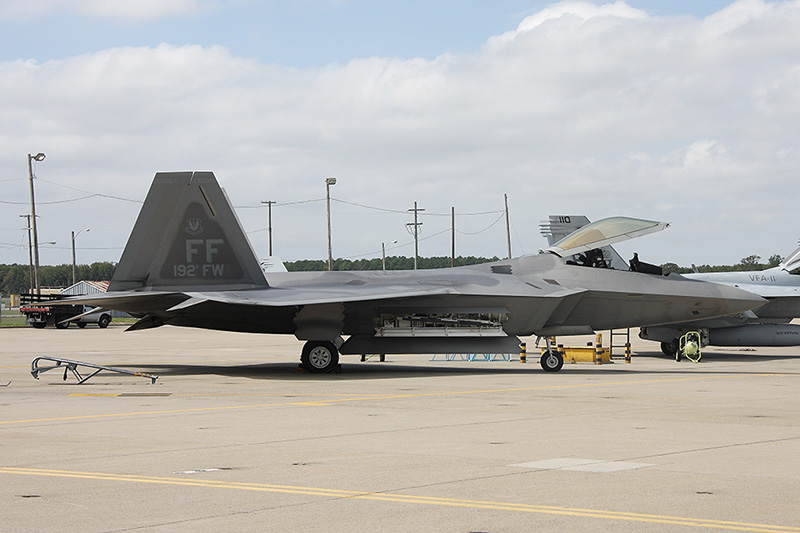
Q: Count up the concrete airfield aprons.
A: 1